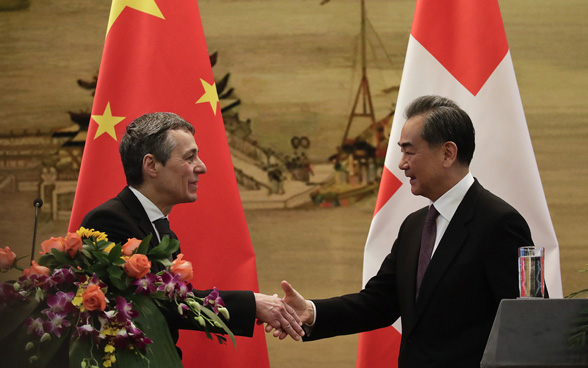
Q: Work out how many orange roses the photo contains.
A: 8